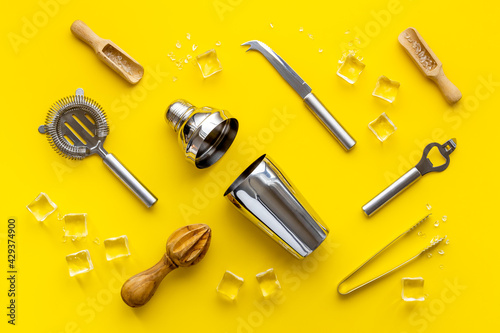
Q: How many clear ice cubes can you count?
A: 11